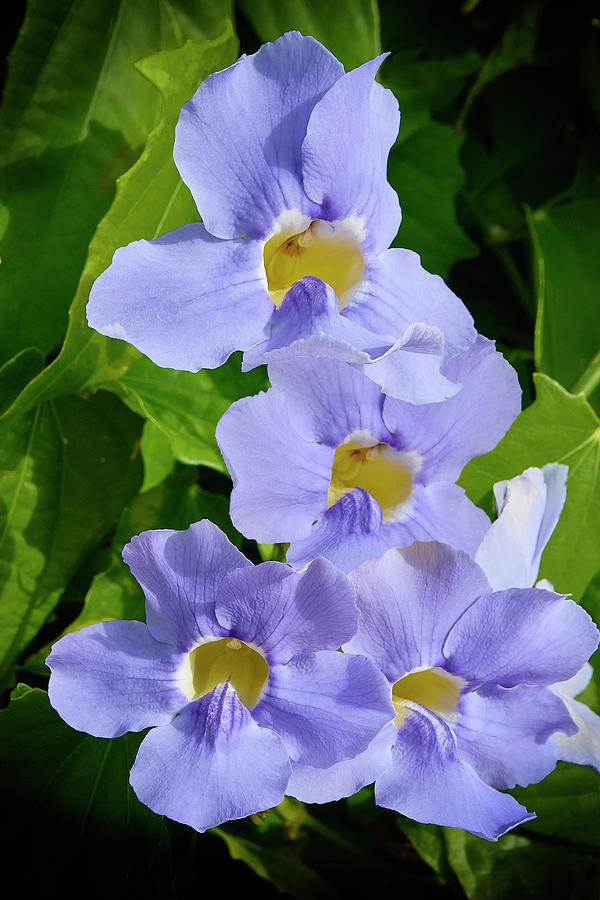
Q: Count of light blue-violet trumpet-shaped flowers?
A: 4